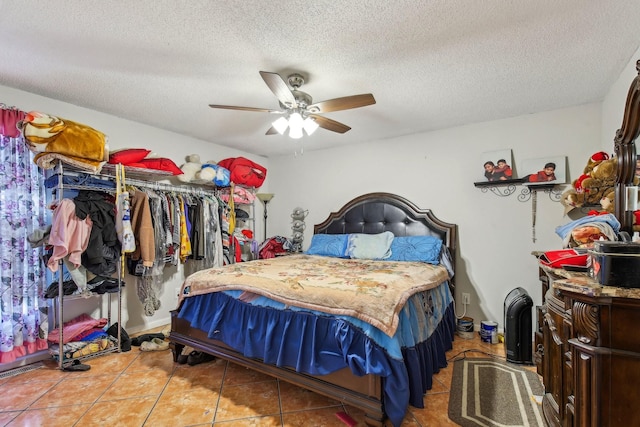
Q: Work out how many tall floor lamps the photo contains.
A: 1